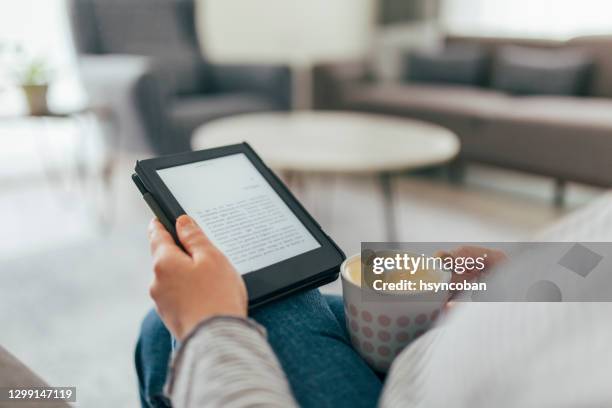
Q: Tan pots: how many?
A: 1